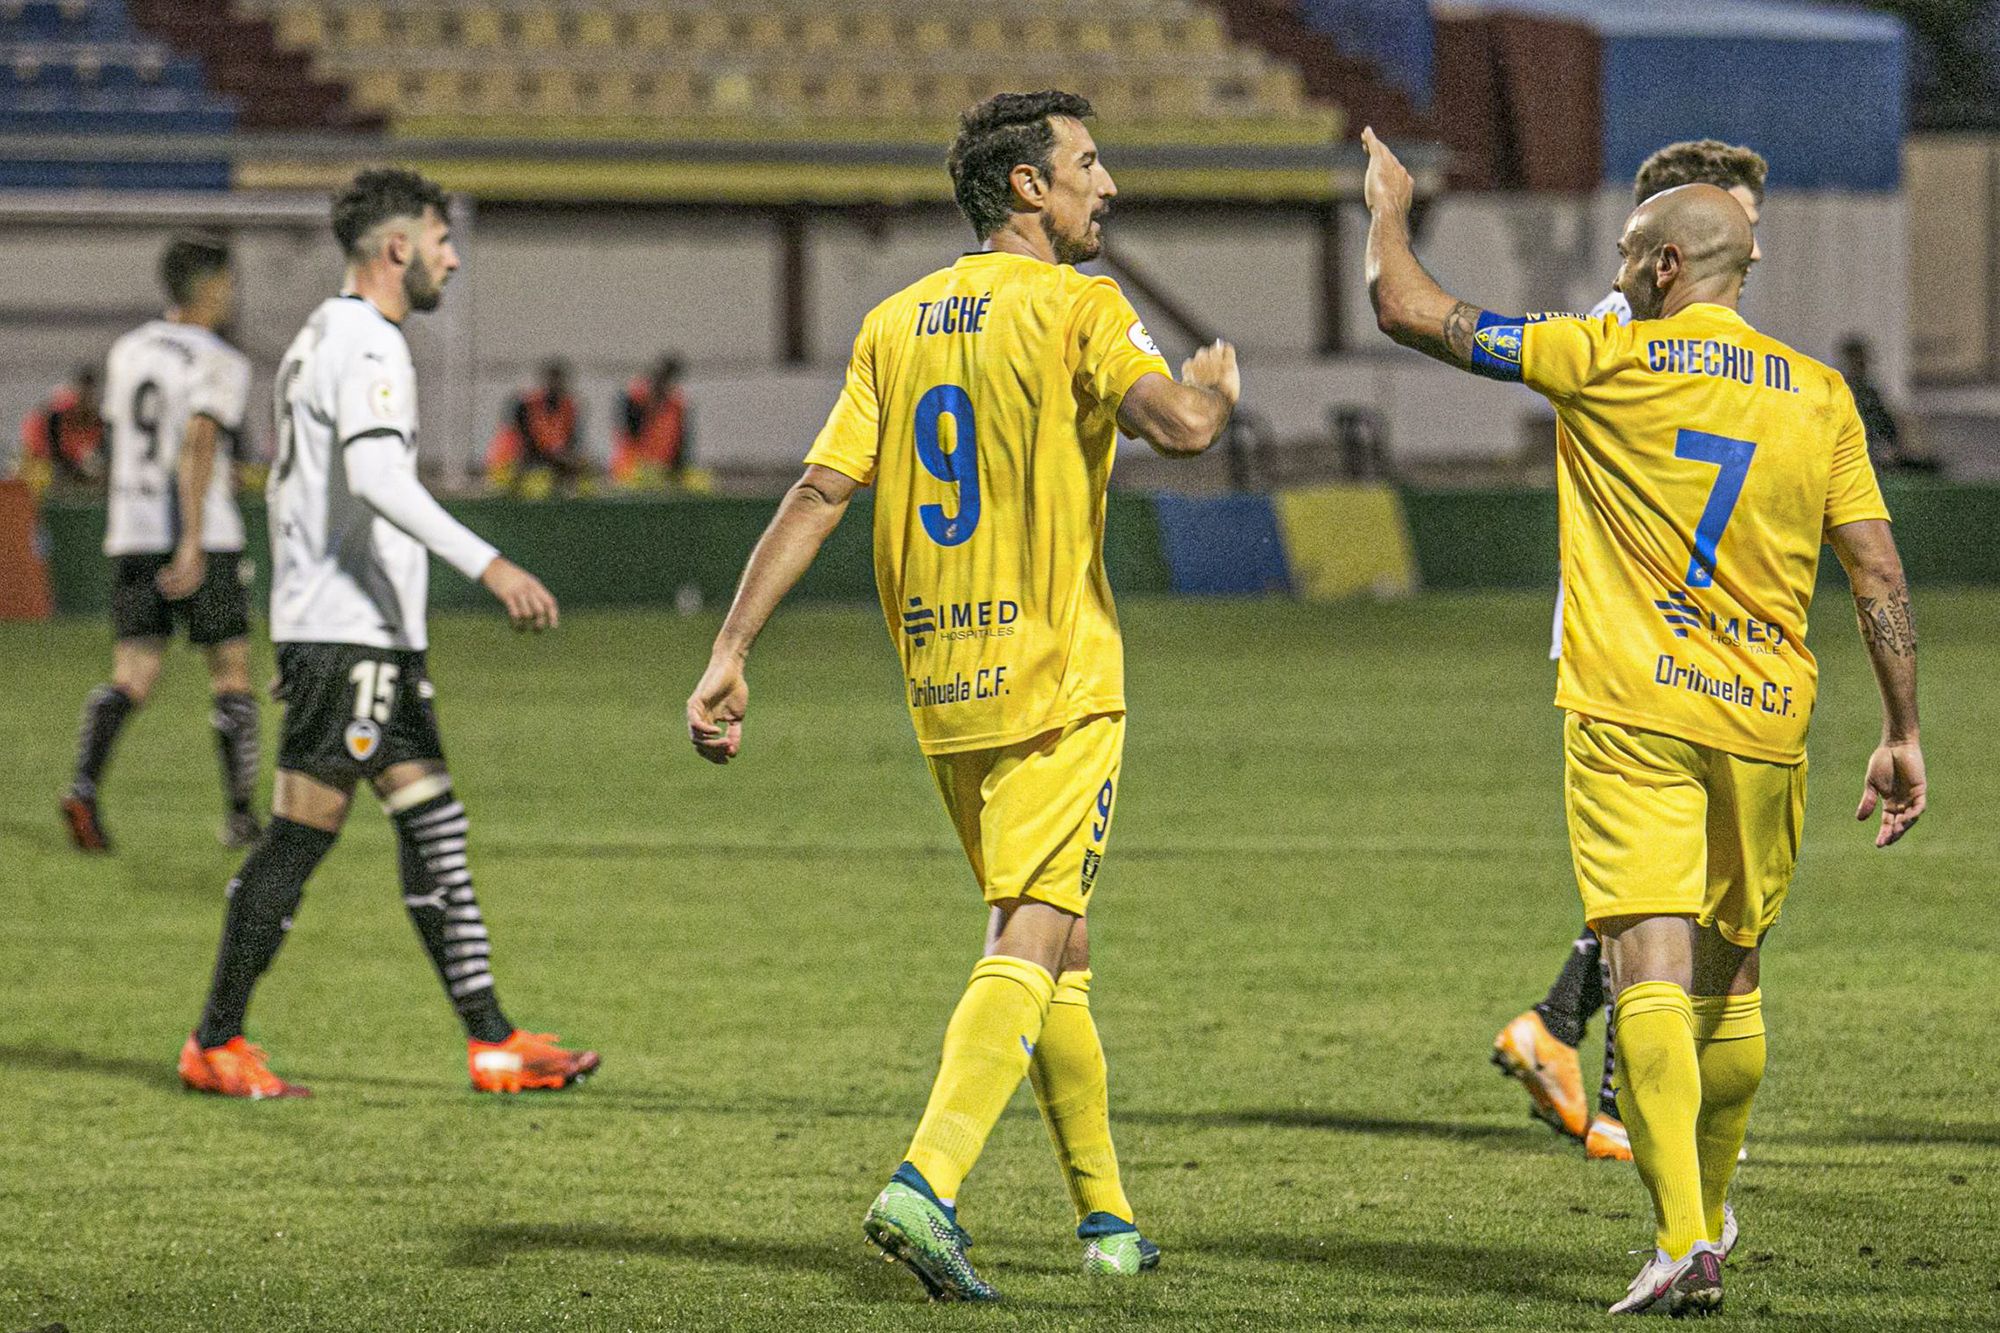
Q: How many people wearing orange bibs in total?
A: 3